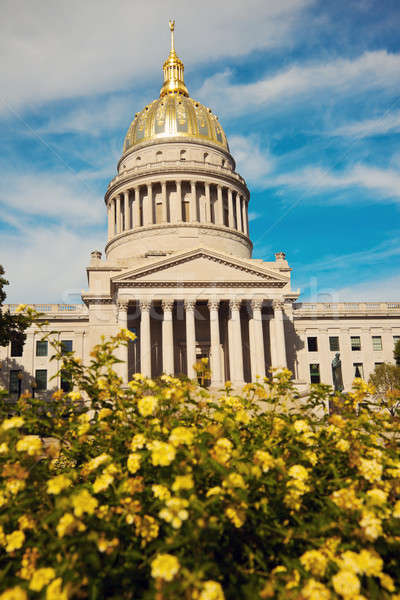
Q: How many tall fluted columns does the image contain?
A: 8